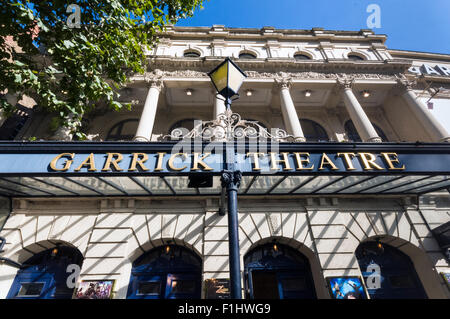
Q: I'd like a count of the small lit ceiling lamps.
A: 4